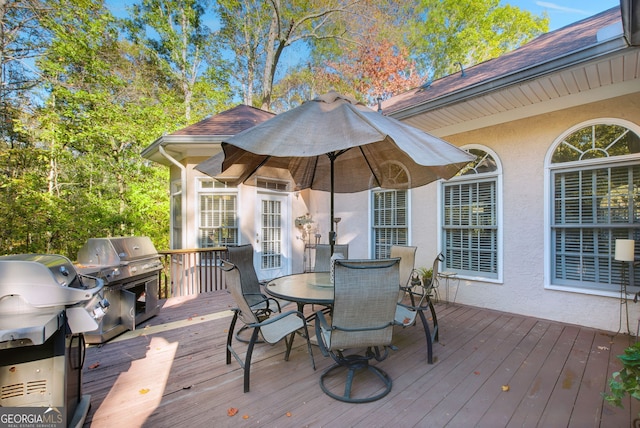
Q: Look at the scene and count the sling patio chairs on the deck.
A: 6